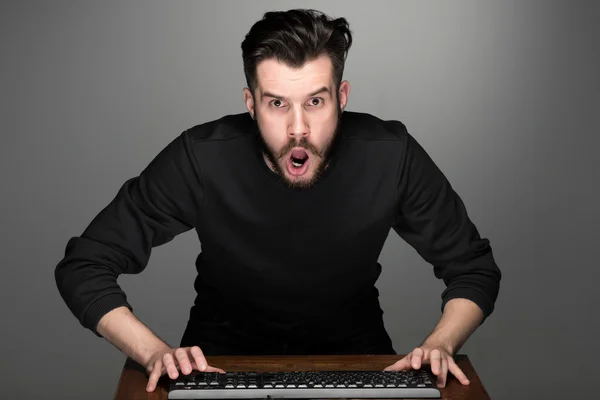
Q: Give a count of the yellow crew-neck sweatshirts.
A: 0